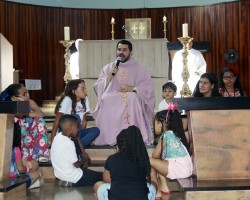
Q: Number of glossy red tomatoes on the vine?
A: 0